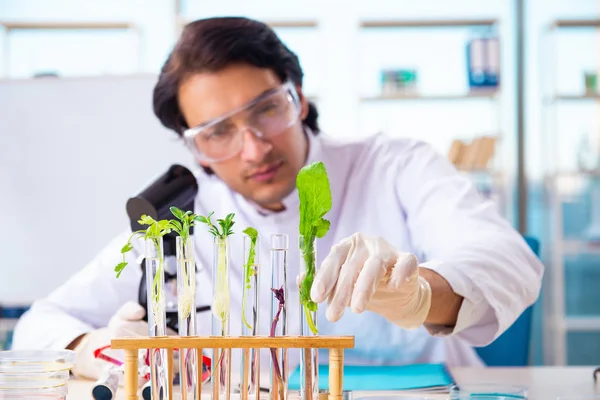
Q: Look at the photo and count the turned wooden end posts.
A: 2